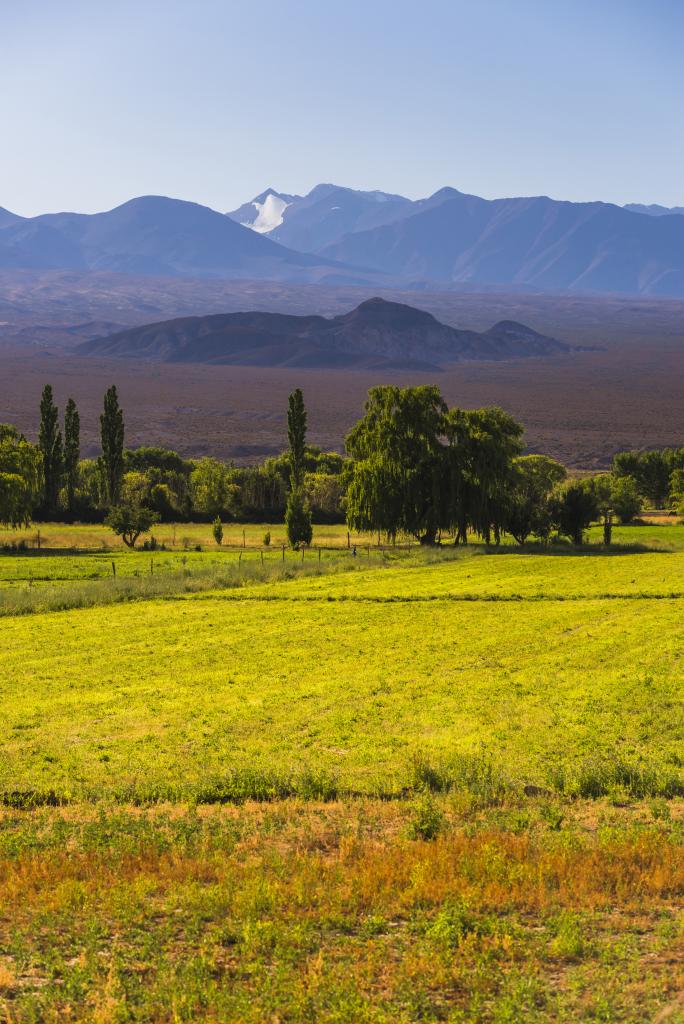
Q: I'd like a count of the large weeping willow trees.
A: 2